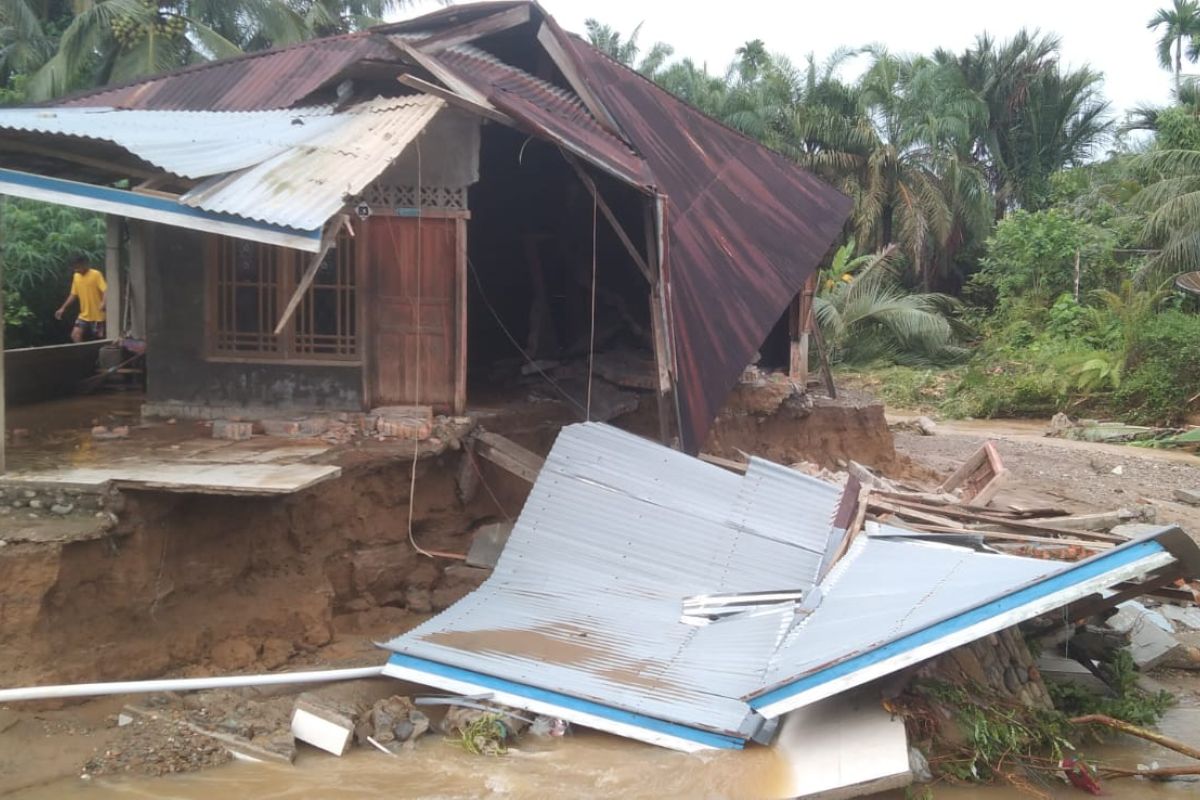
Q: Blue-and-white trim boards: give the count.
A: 3